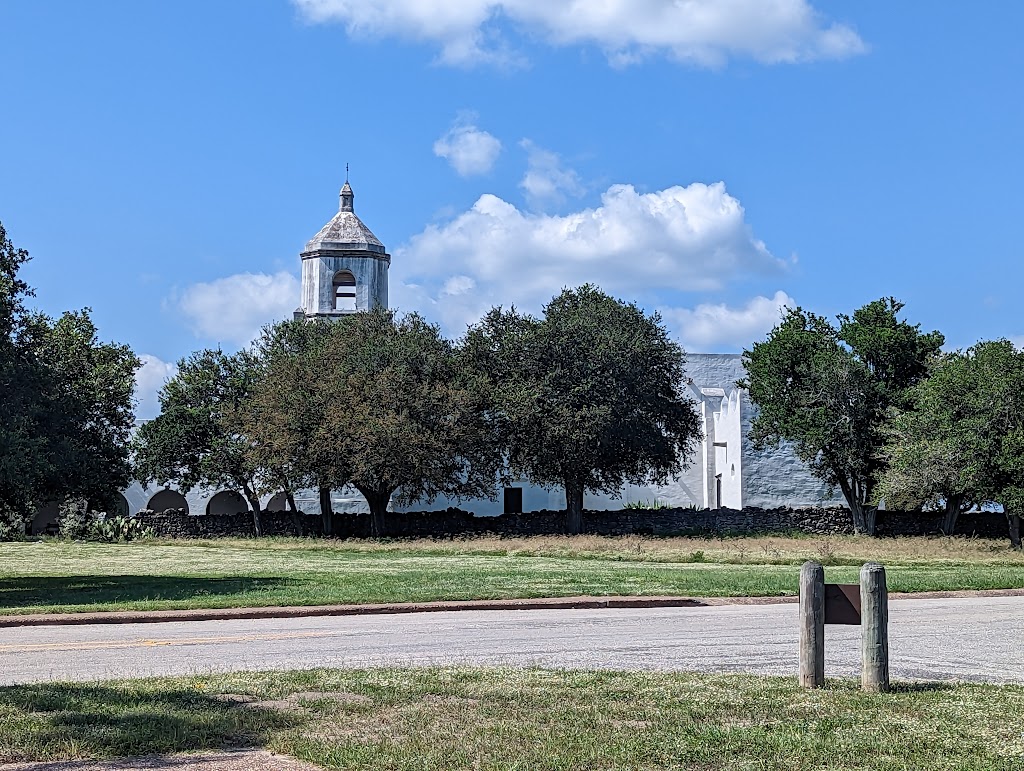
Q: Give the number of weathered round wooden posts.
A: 2